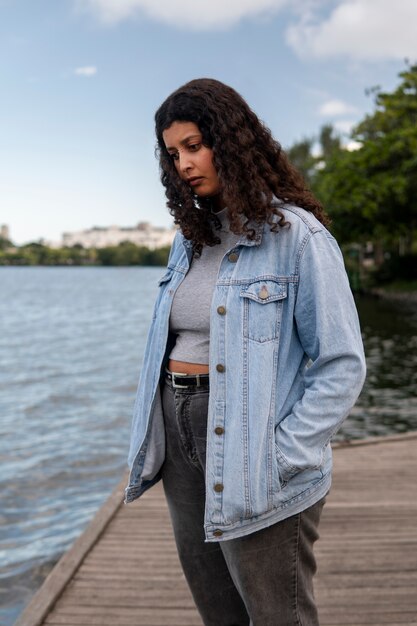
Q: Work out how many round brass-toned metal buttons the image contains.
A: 7